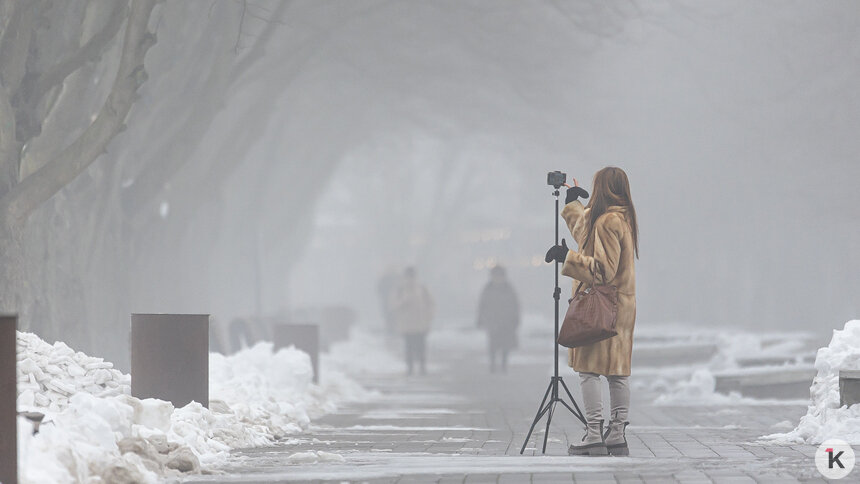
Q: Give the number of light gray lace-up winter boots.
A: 2